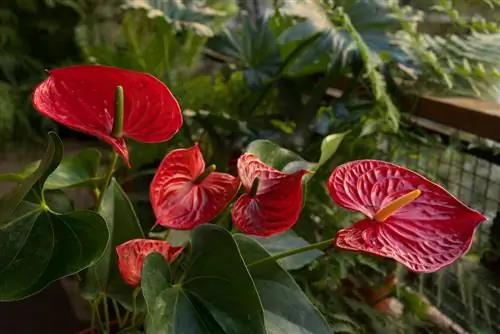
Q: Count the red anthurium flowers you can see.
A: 5